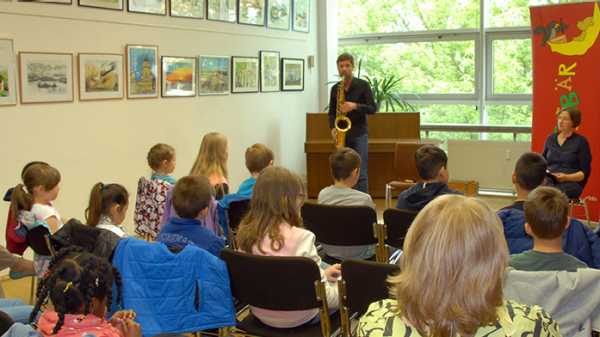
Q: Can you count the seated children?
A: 12